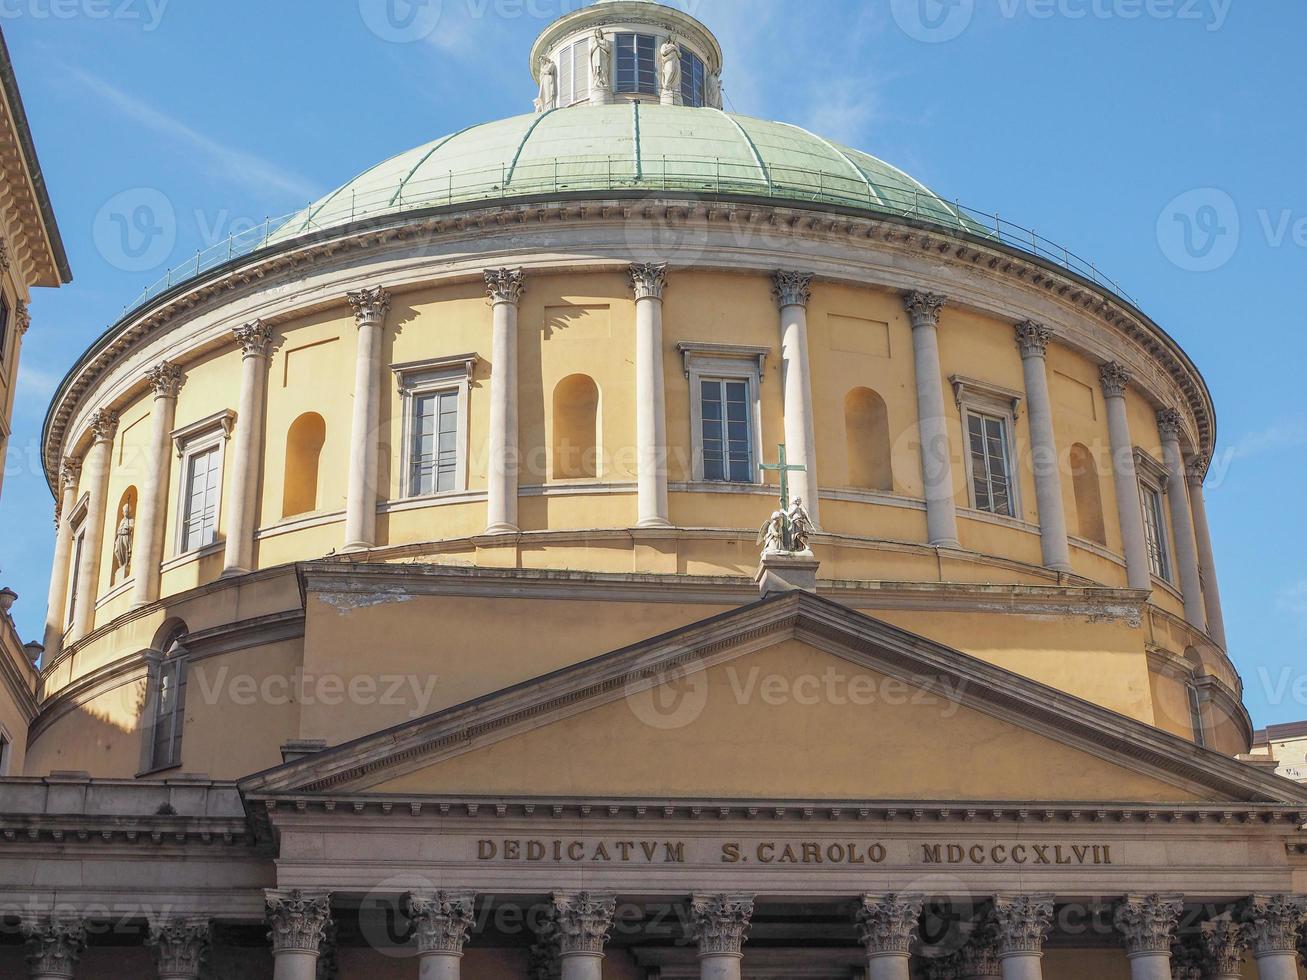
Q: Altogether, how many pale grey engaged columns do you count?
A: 13